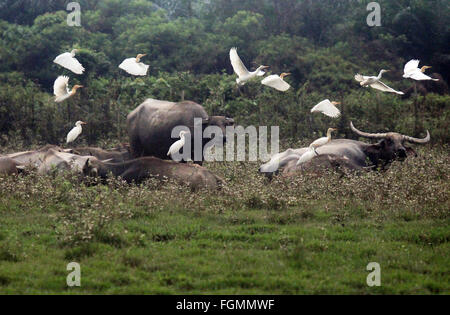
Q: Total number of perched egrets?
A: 4